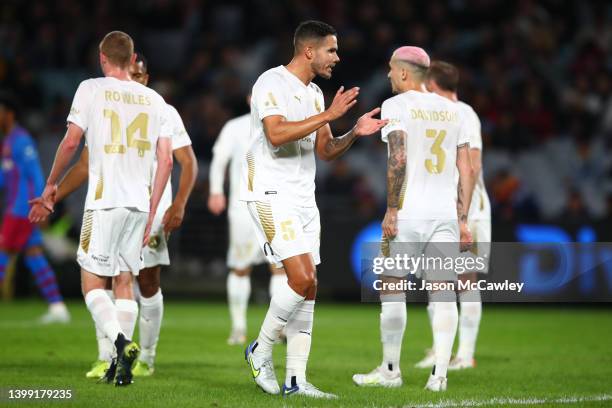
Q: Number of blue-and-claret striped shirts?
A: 1